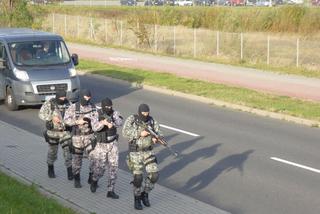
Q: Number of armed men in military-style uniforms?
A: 4